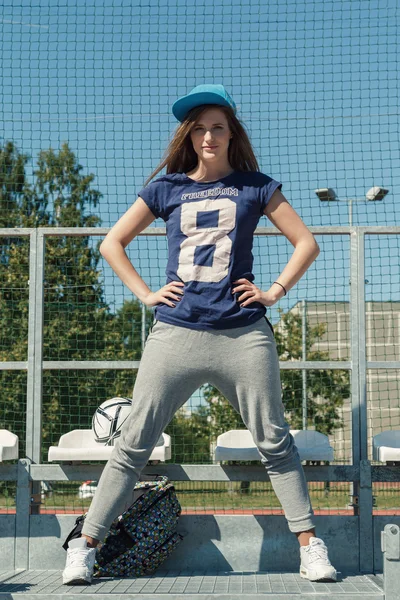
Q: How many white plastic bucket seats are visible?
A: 4